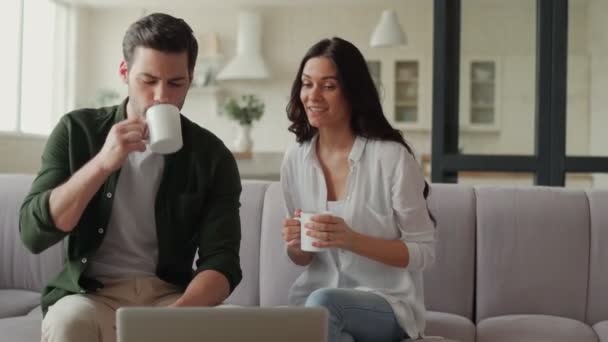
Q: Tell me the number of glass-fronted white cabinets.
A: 3